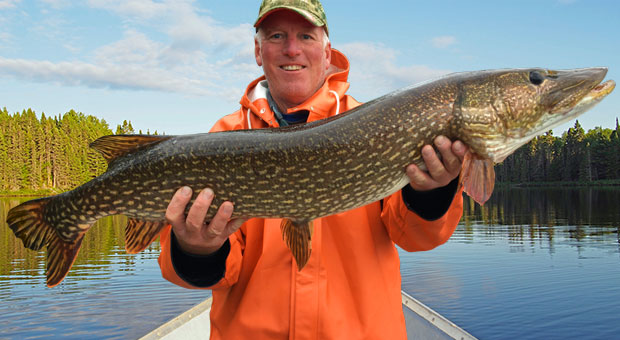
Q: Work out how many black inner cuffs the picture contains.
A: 2